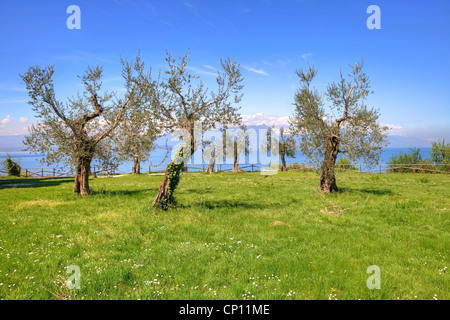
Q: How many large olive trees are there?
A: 3